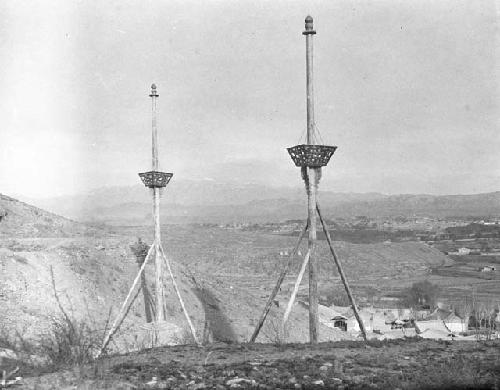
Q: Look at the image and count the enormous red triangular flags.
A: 0